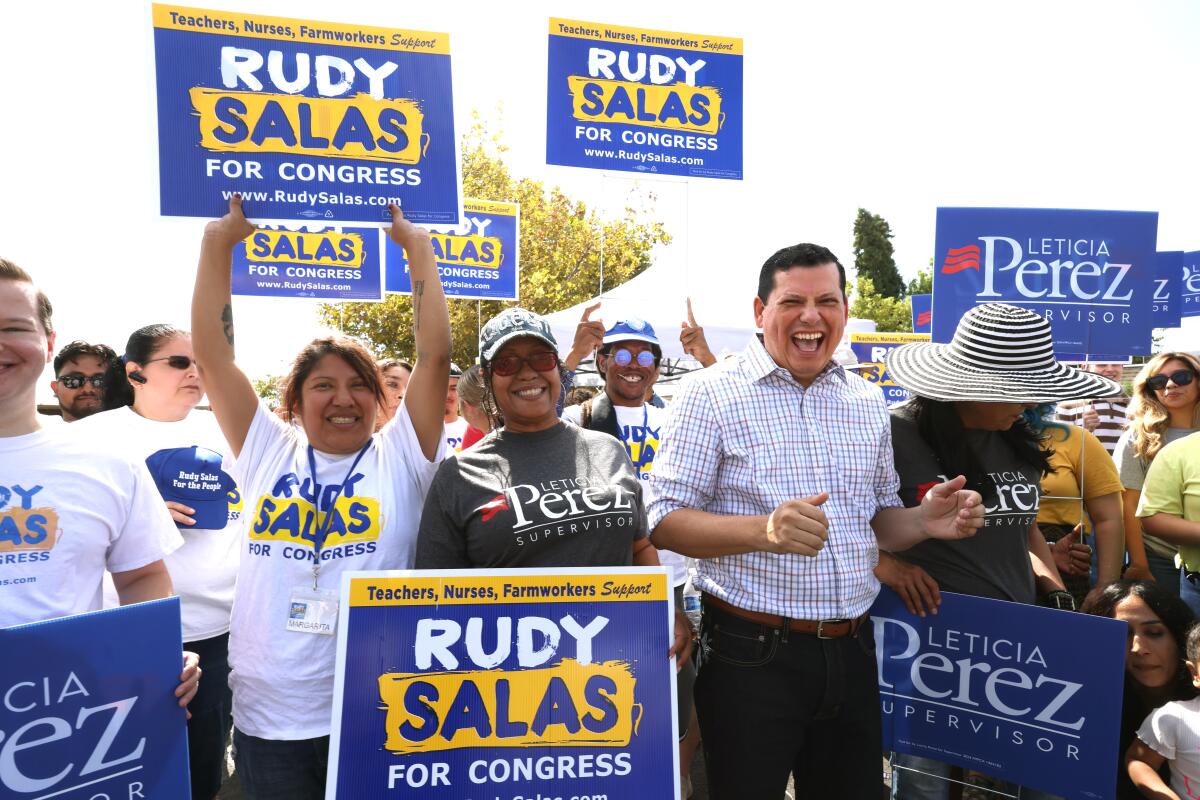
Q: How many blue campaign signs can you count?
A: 12